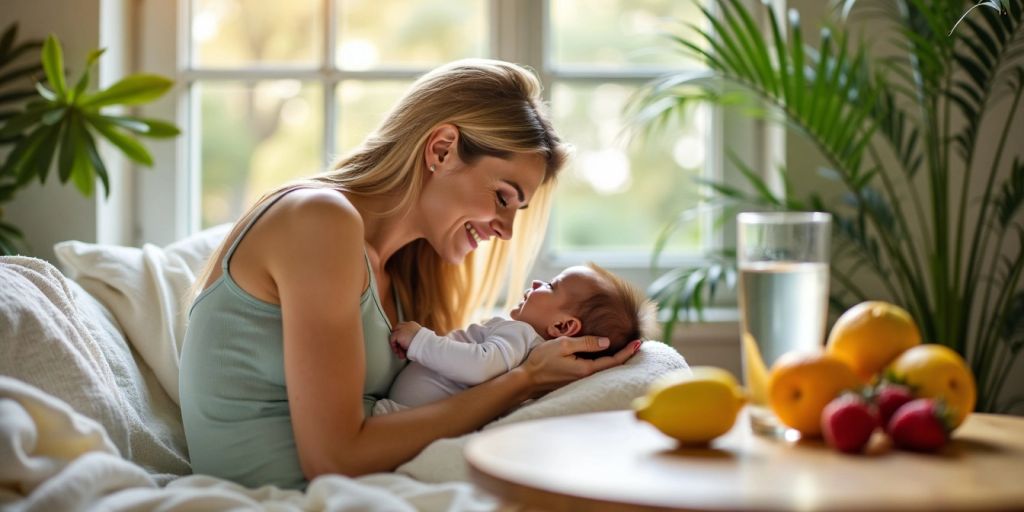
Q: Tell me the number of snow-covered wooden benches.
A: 0